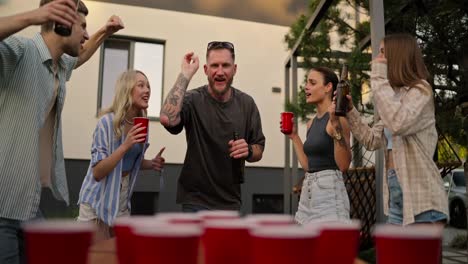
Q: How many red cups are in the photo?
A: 12